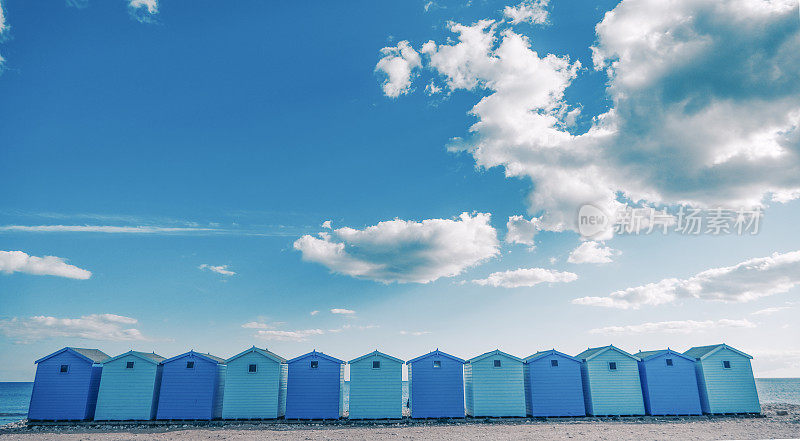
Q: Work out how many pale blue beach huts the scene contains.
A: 6